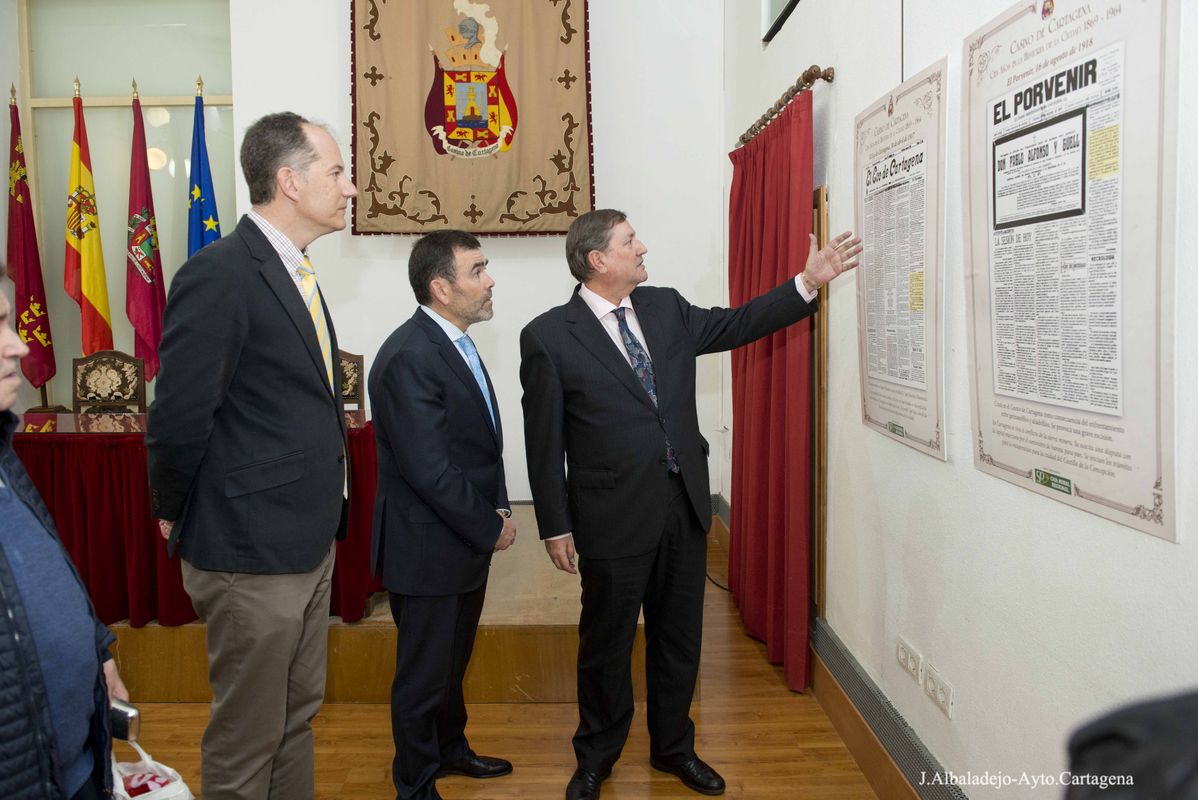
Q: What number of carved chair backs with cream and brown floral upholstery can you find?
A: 2